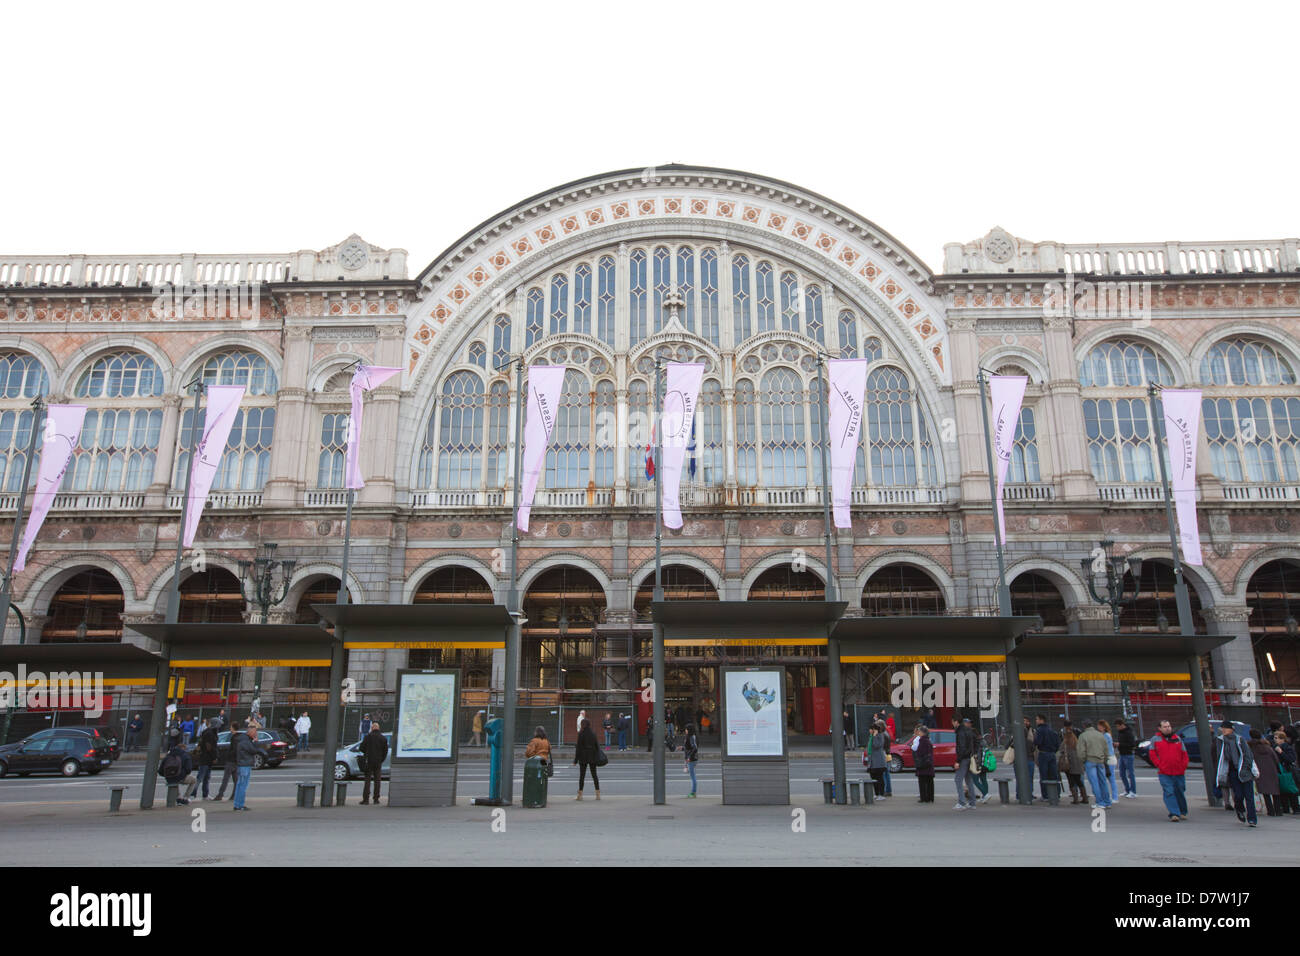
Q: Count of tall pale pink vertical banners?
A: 8